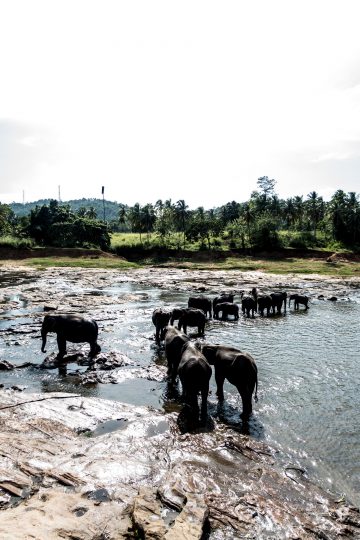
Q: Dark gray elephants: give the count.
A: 13